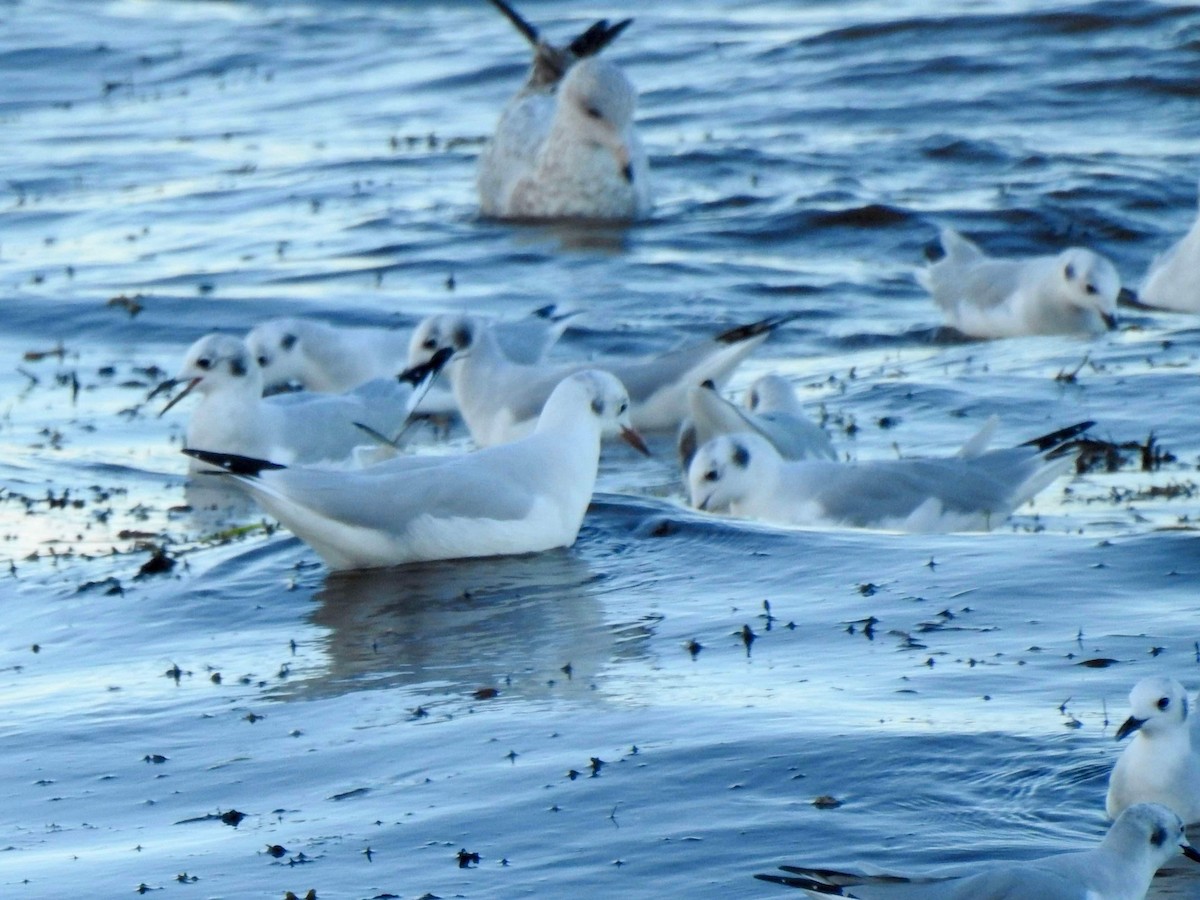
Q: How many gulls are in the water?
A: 11